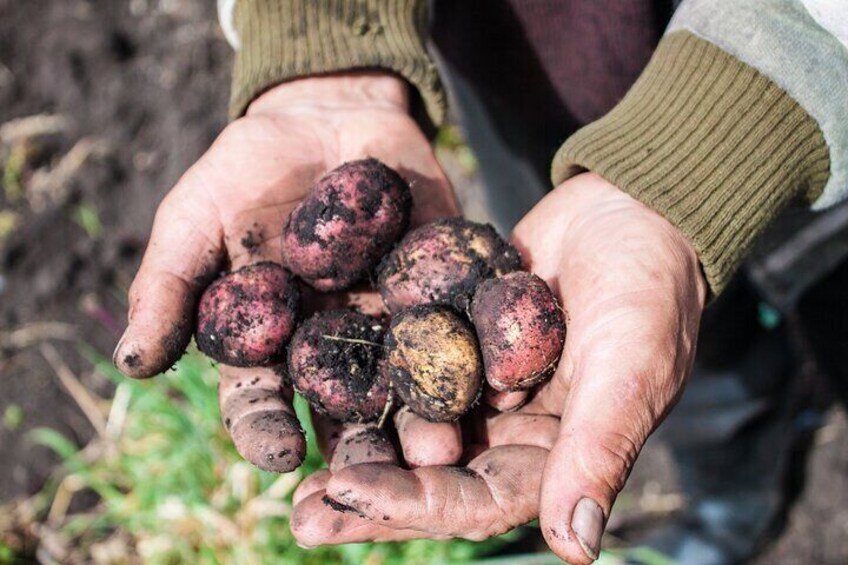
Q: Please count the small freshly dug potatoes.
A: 6